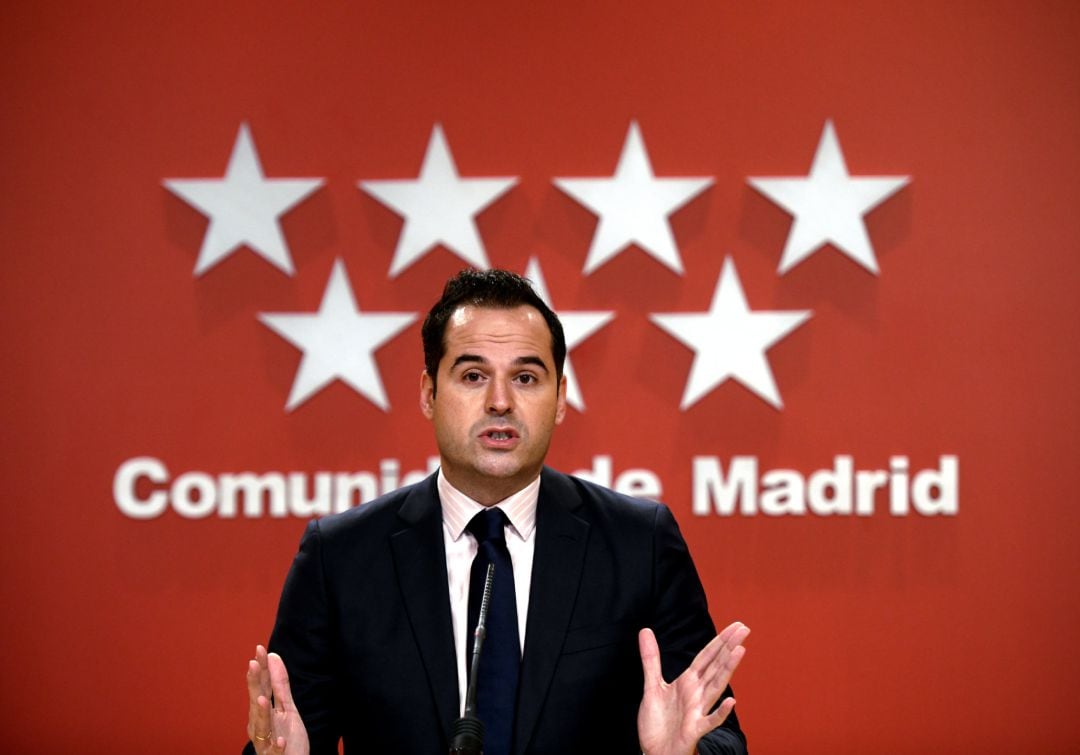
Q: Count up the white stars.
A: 7